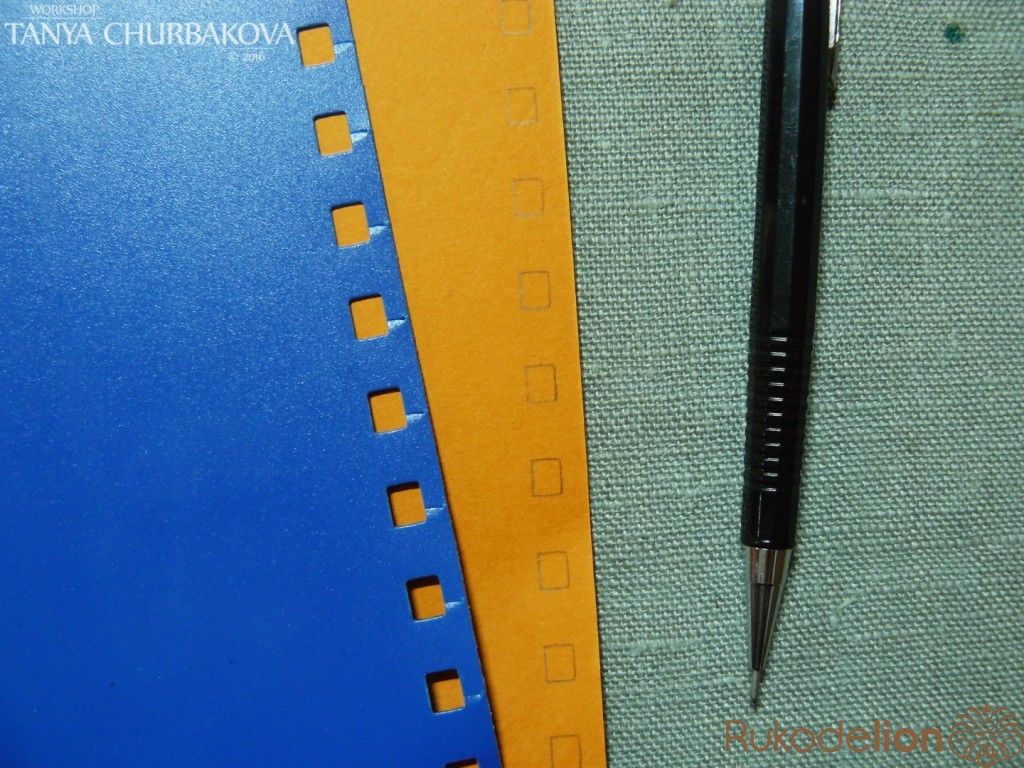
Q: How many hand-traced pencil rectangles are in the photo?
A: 9